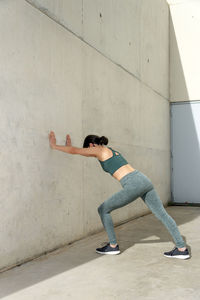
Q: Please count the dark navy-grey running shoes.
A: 2